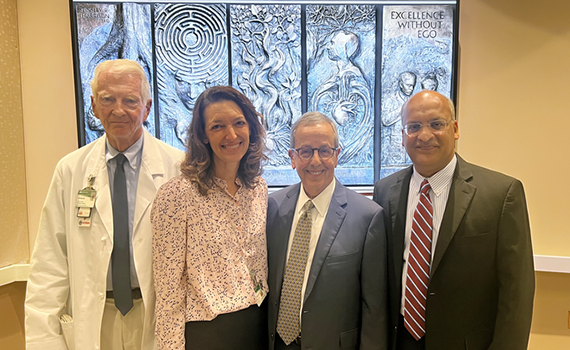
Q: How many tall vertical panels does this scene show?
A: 5